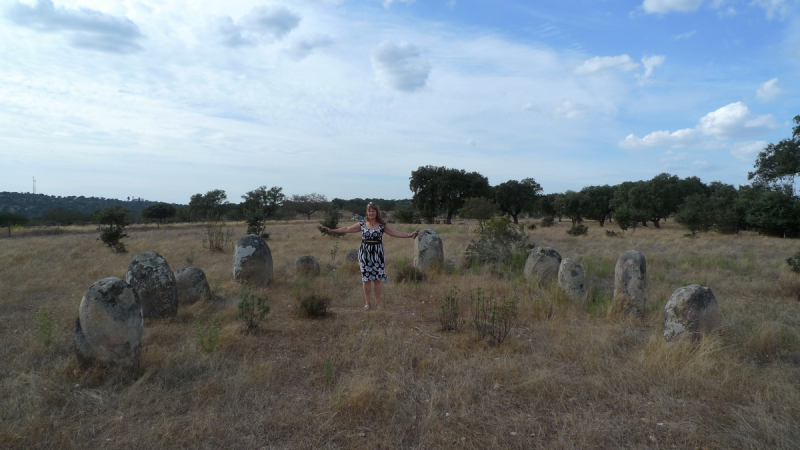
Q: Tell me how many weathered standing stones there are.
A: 11